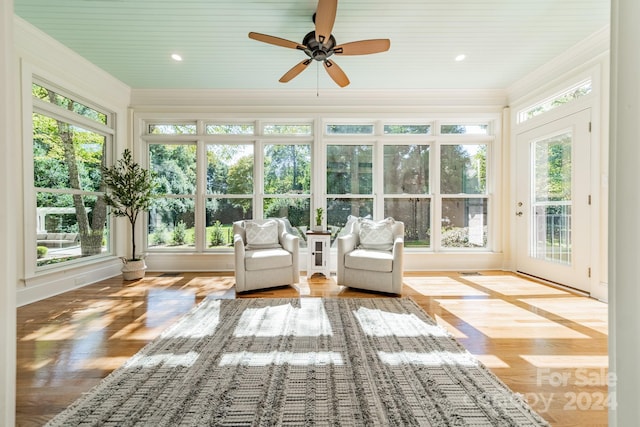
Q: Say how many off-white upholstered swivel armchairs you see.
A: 2